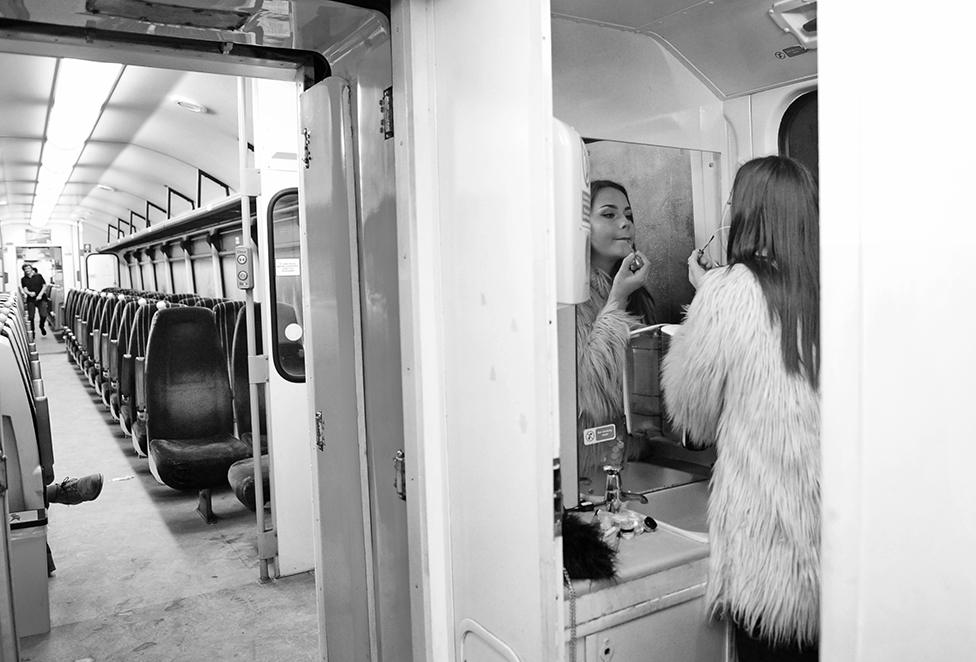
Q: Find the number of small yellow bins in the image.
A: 0